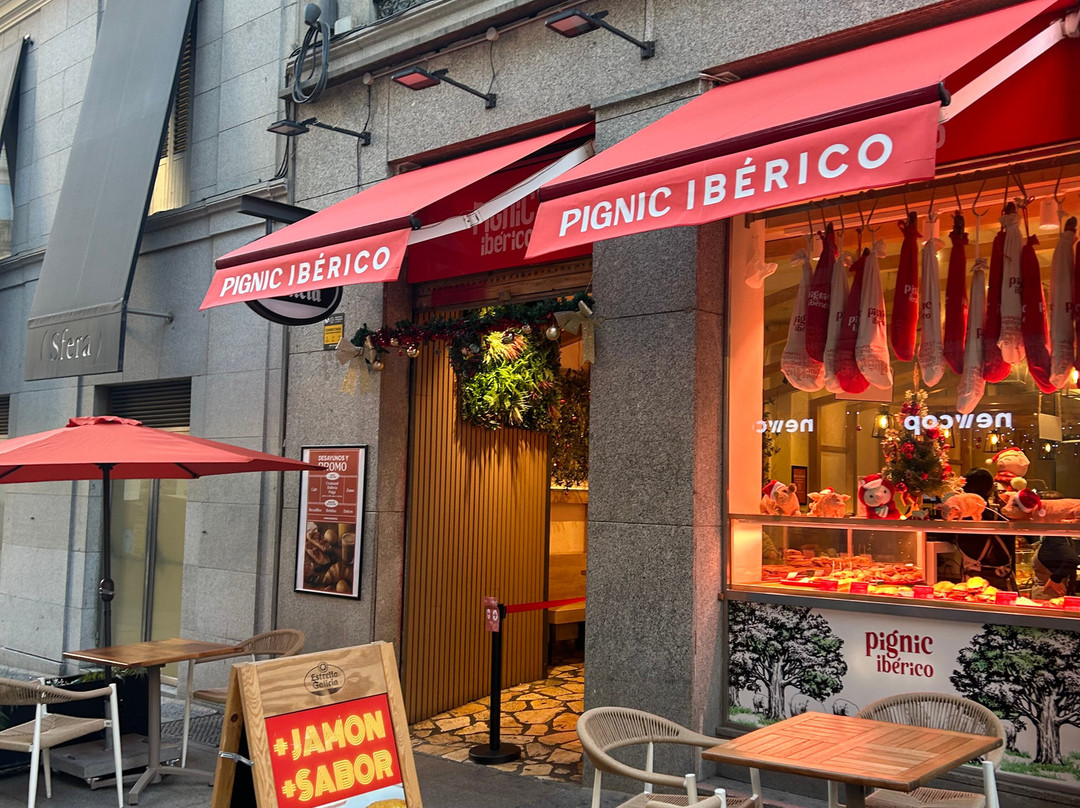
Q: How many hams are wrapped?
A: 14